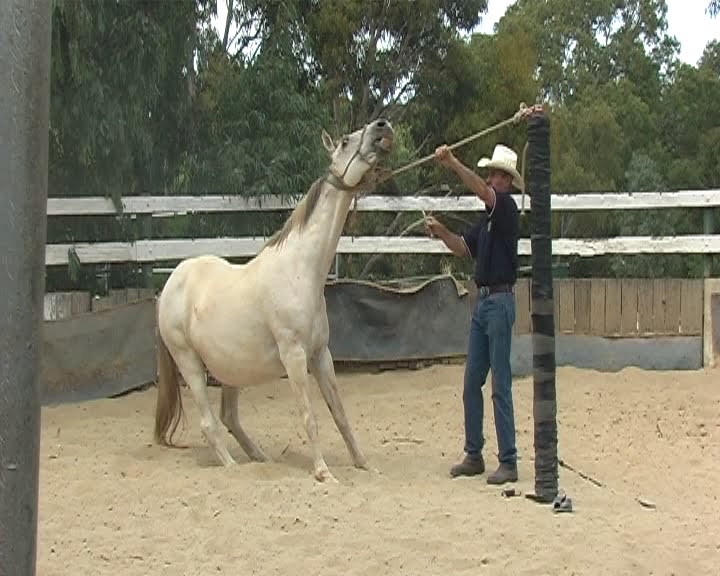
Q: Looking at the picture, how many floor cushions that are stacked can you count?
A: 0